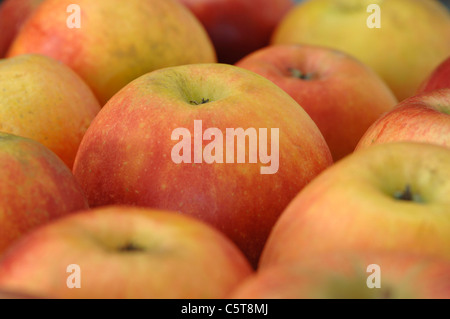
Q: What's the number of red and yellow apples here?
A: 13